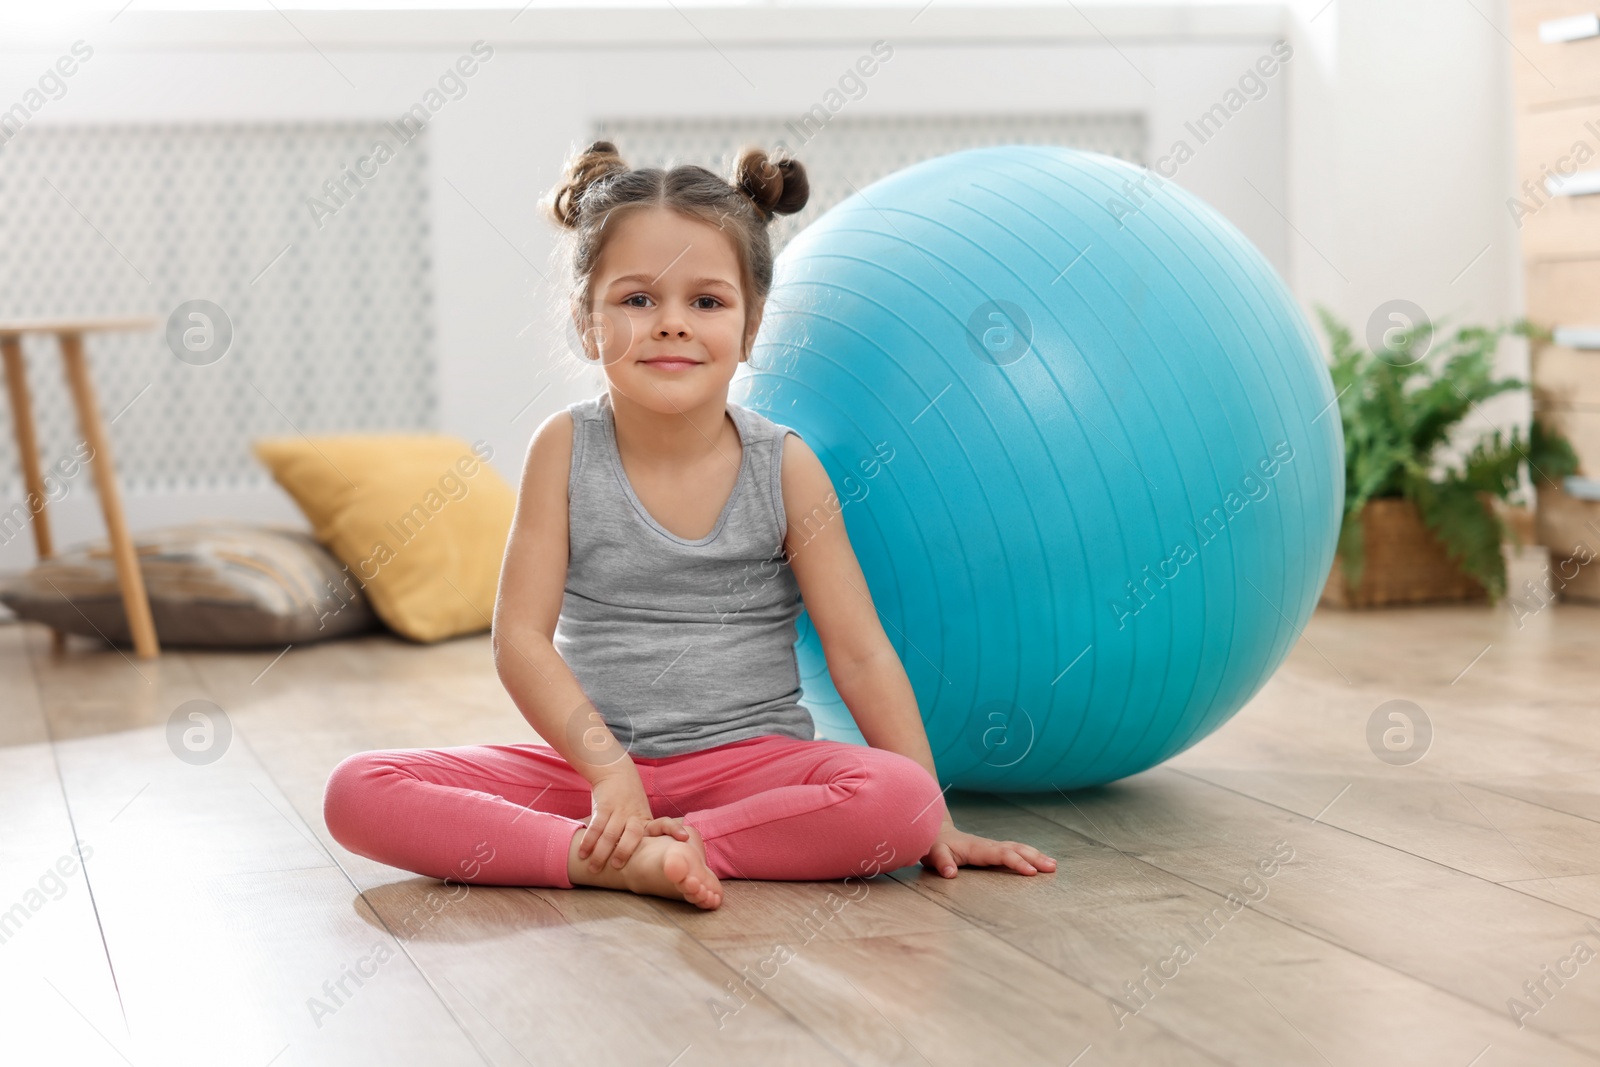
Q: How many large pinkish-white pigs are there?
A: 0